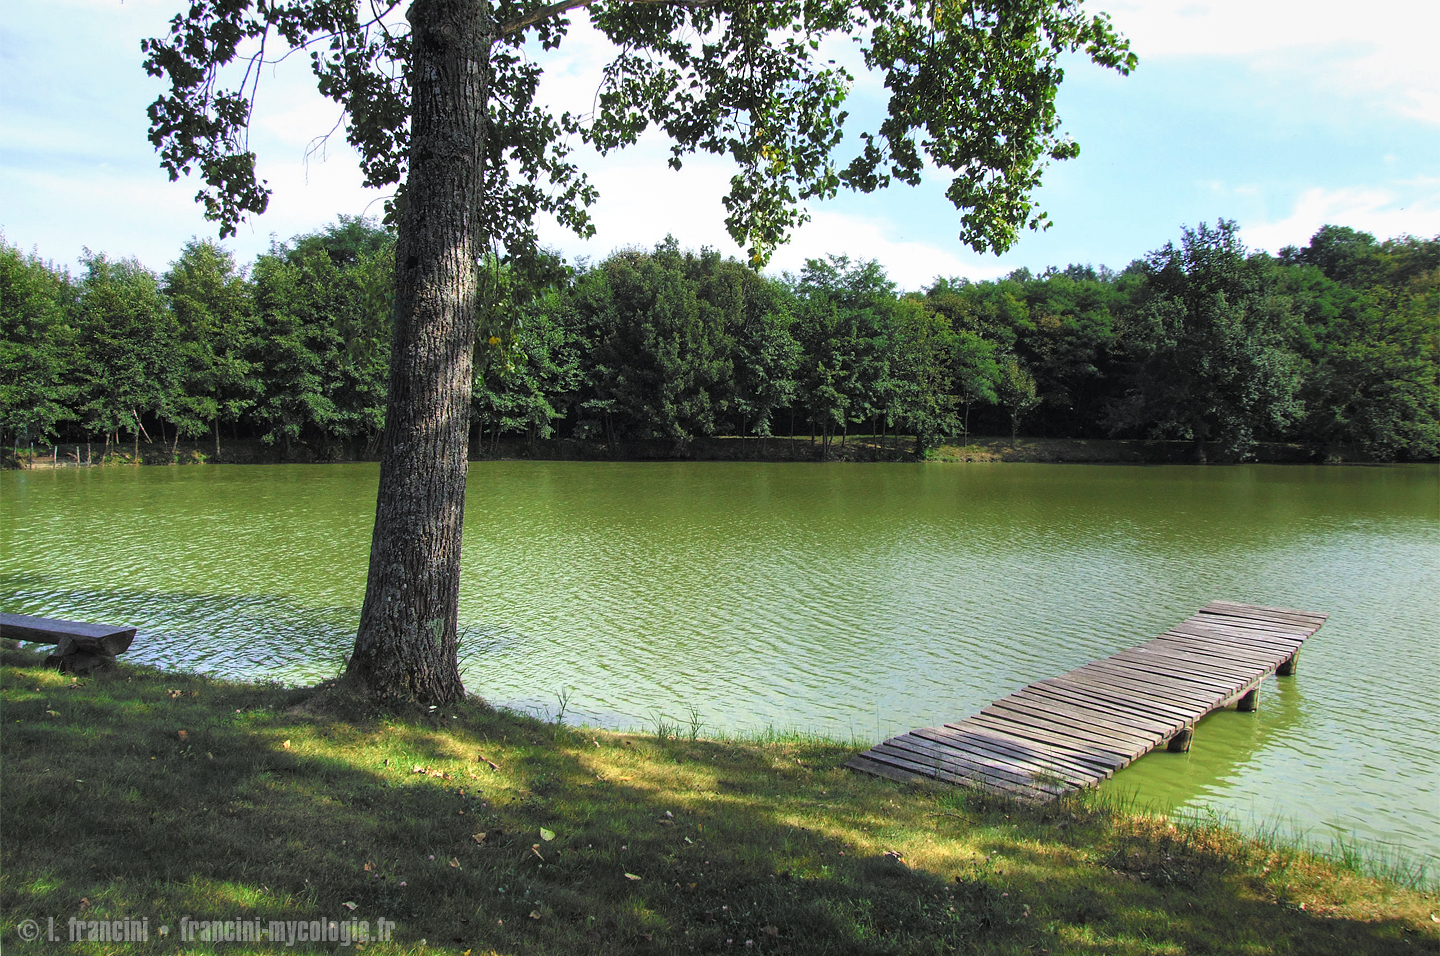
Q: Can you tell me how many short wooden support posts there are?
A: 3